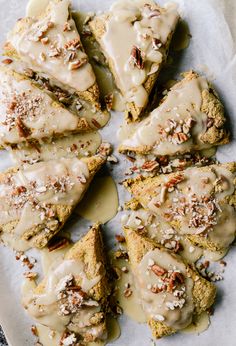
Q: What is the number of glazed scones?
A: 8